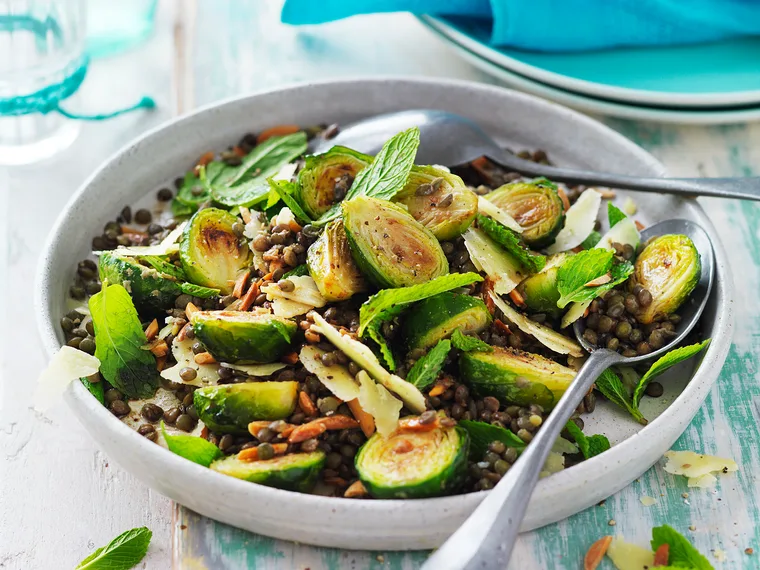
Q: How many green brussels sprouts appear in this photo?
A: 15